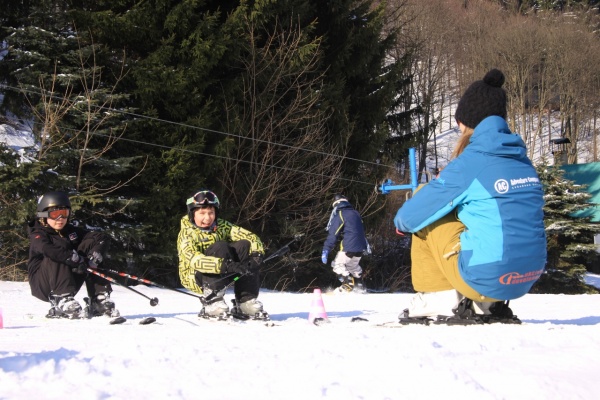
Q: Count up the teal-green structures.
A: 1